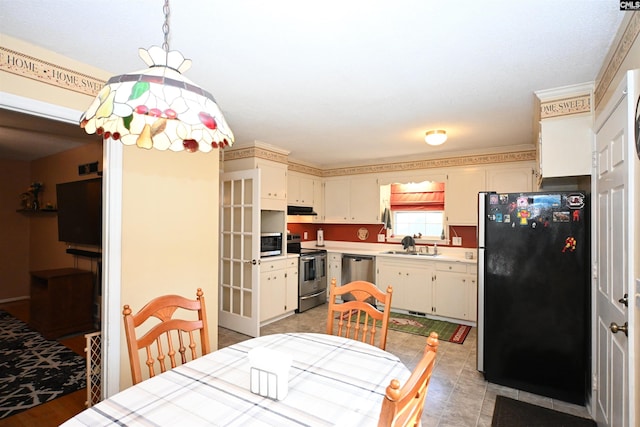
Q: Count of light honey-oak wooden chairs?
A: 3